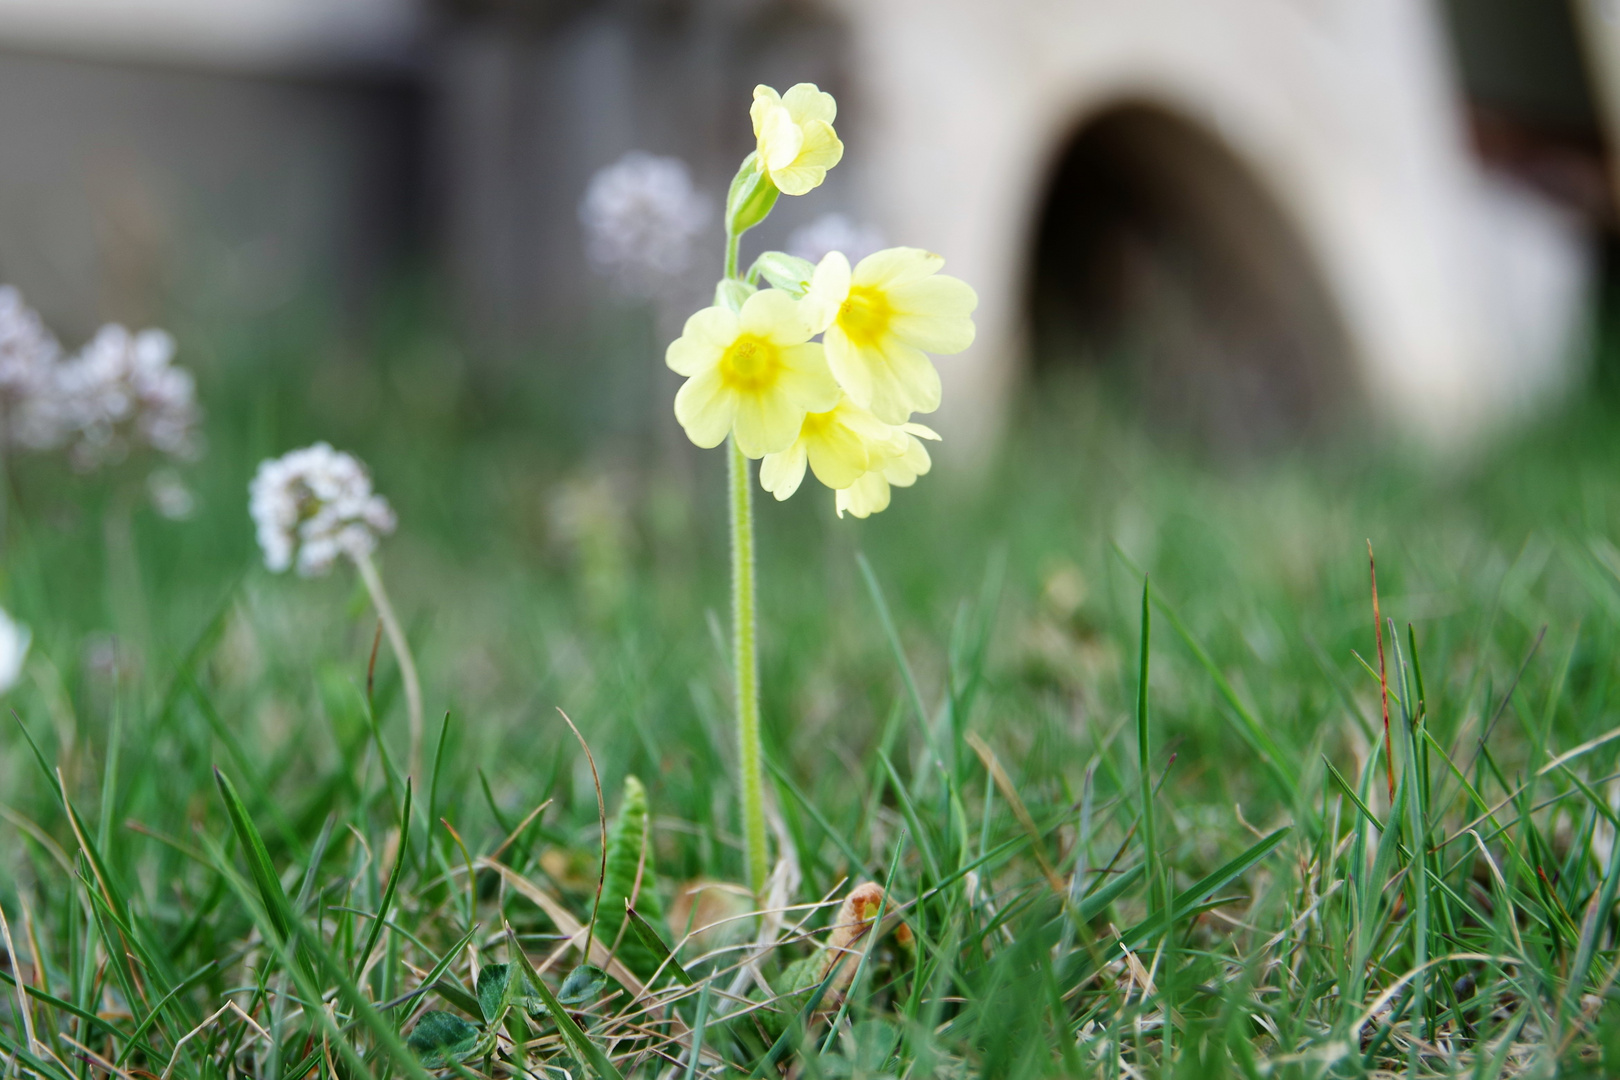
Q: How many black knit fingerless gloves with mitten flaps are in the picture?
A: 0